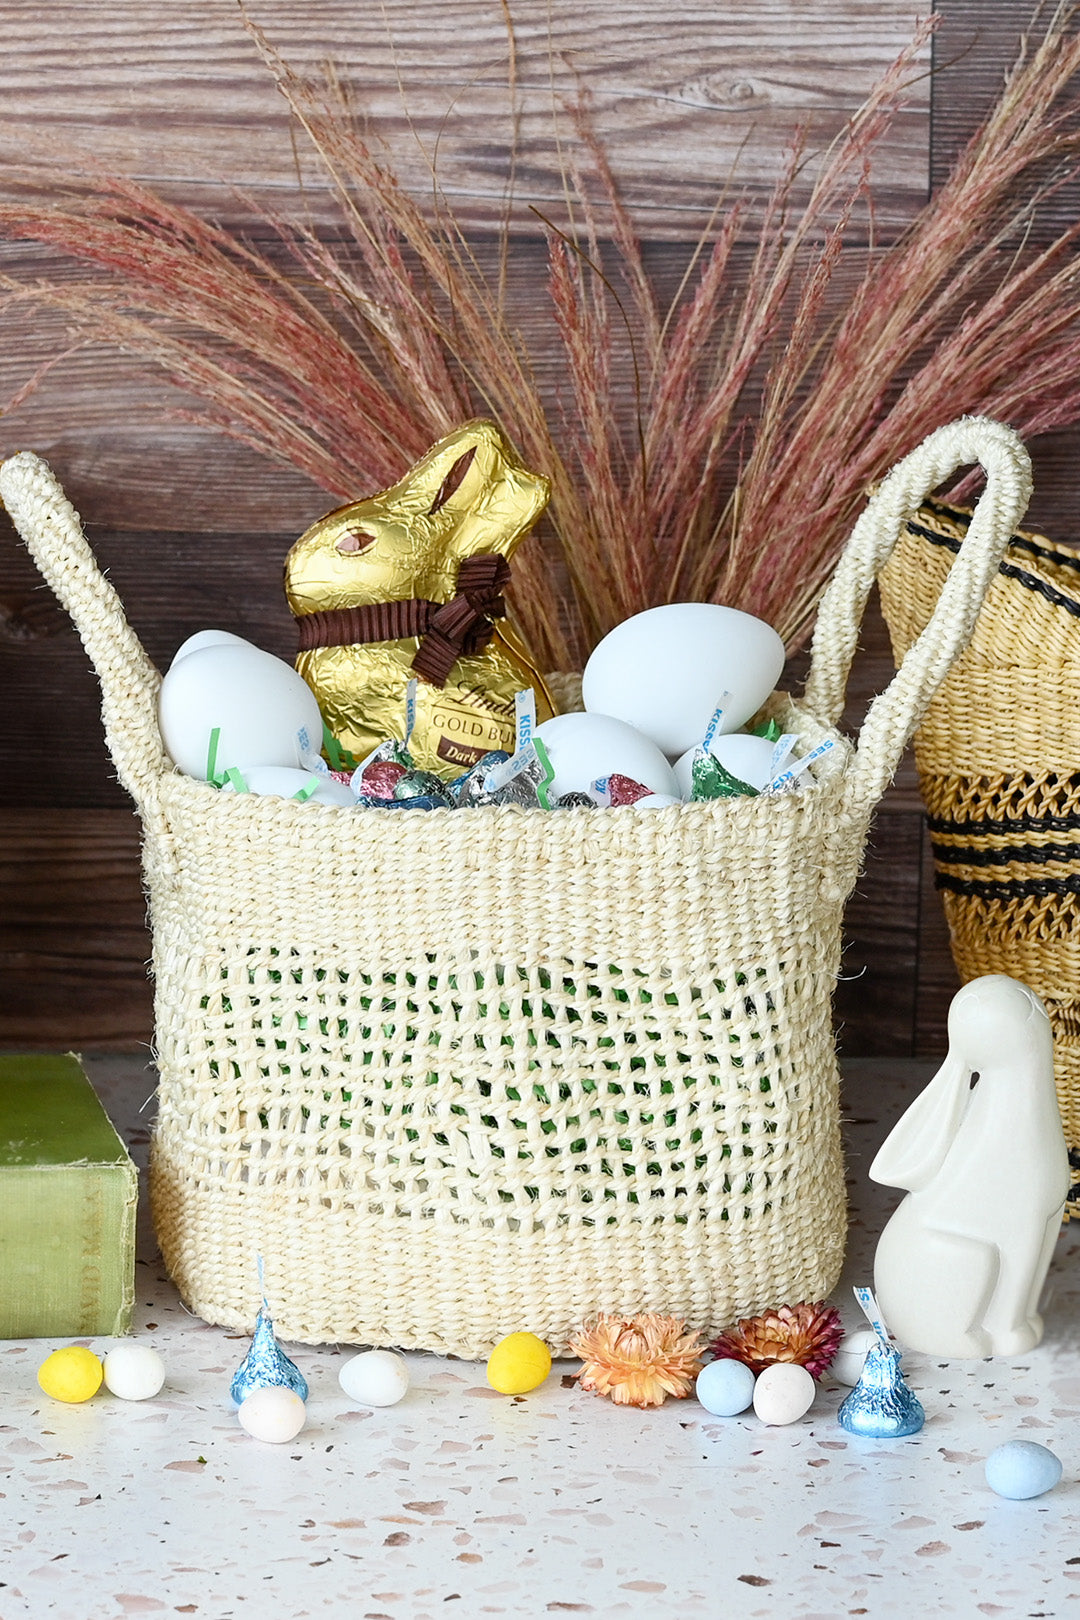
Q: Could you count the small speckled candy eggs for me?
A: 9